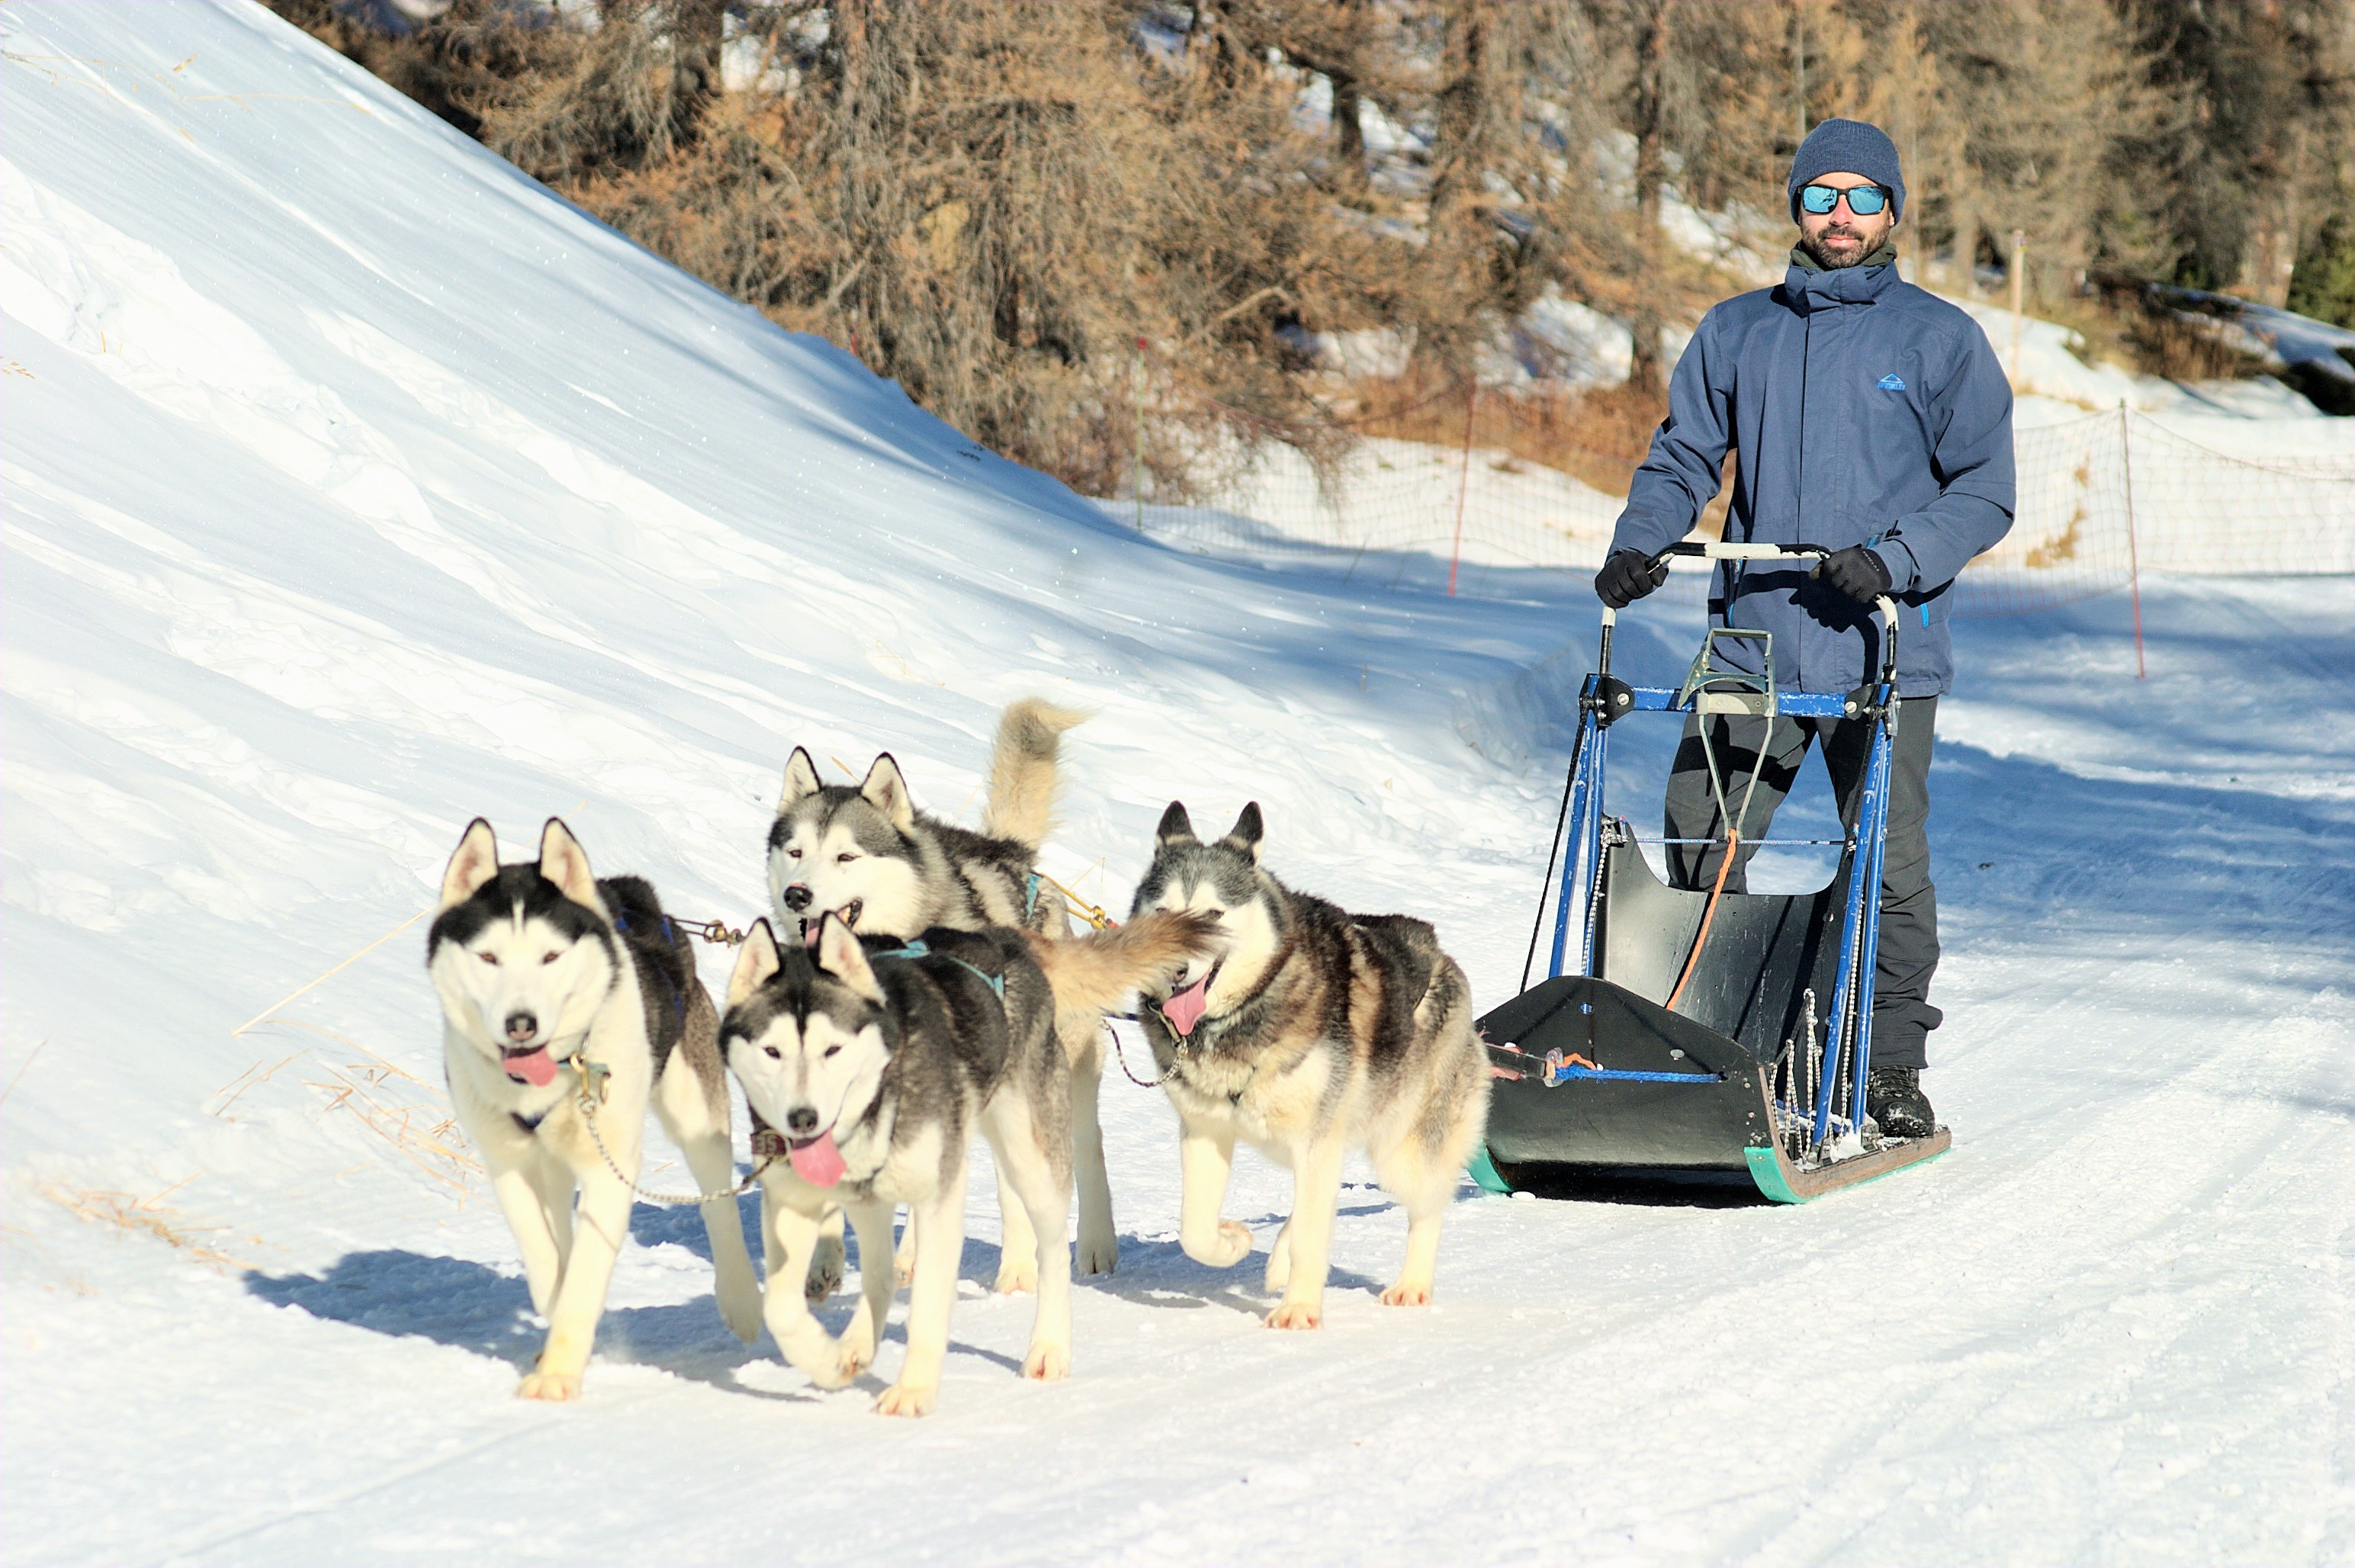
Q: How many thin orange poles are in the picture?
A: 2